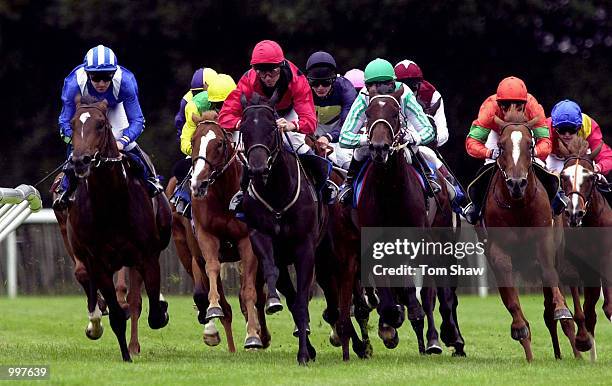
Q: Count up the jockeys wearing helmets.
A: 10